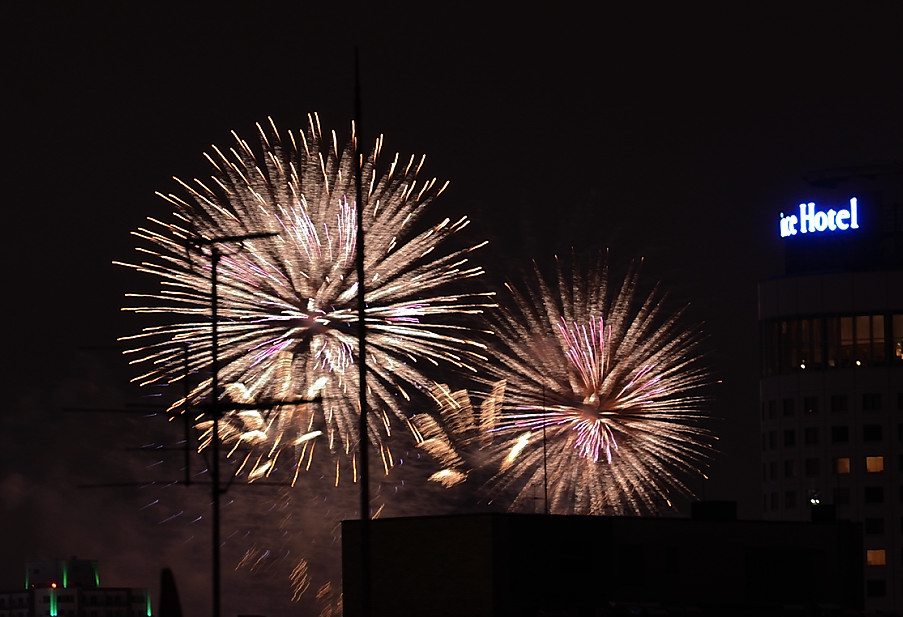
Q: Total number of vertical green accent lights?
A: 5